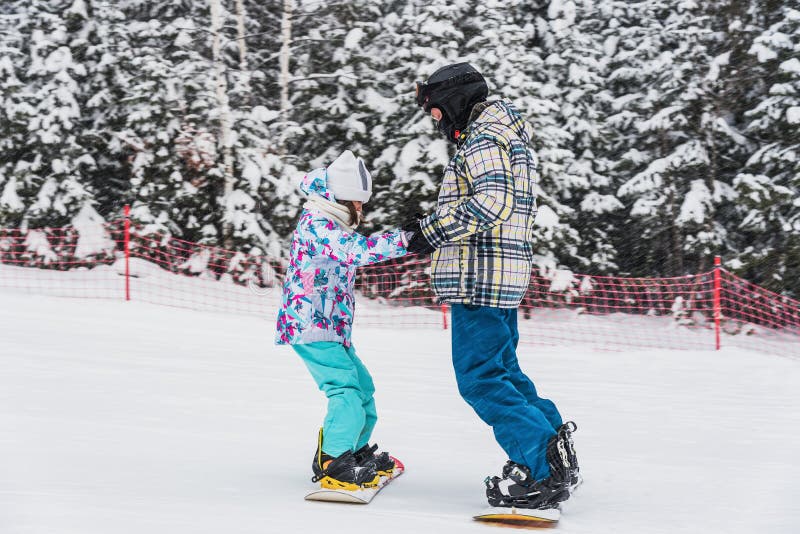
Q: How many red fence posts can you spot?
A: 3